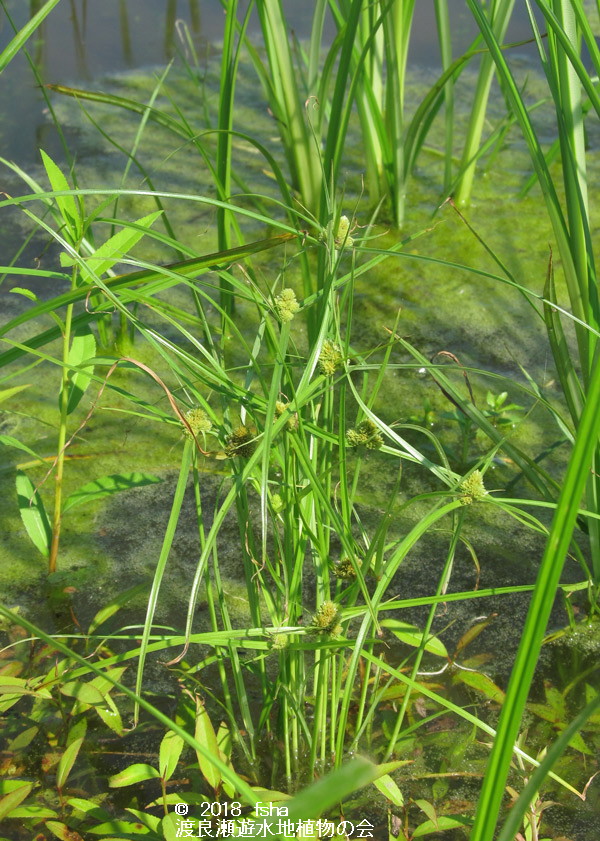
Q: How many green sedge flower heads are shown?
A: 12